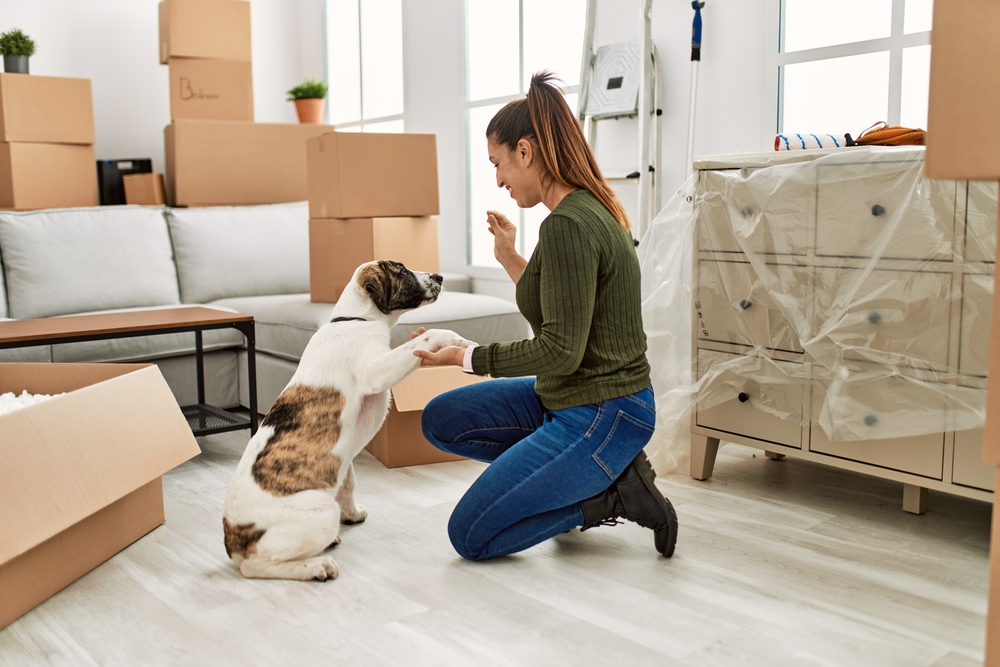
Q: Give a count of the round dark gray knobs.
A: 6